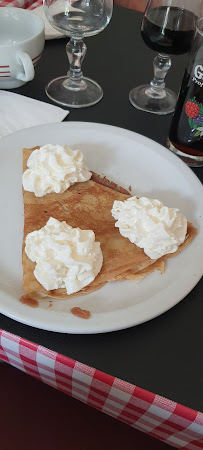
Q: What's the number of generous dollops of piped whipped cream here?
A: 3